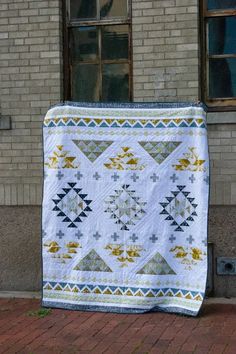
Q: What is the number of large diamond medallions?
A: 3